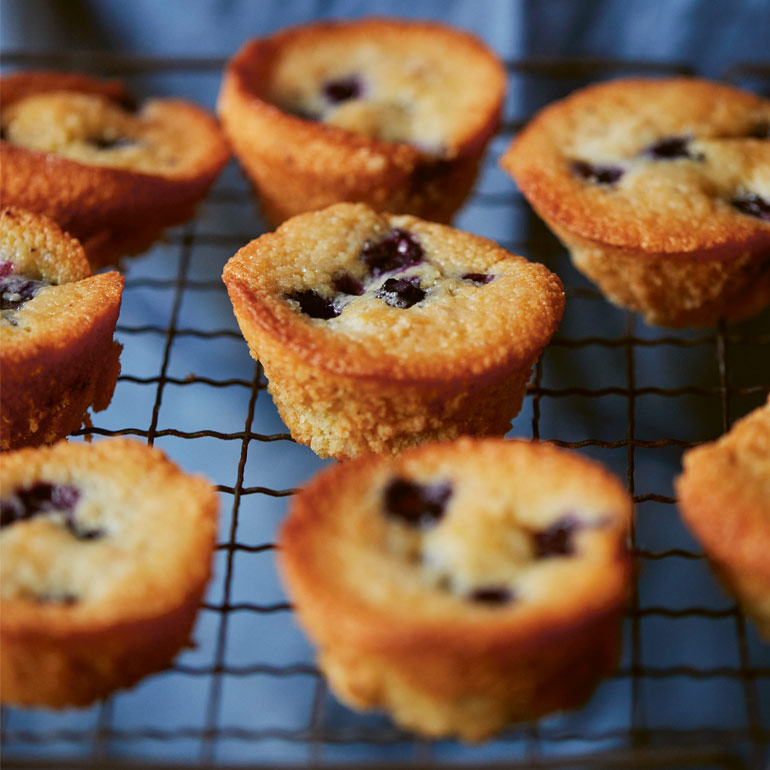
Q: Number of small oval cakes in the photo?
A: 8